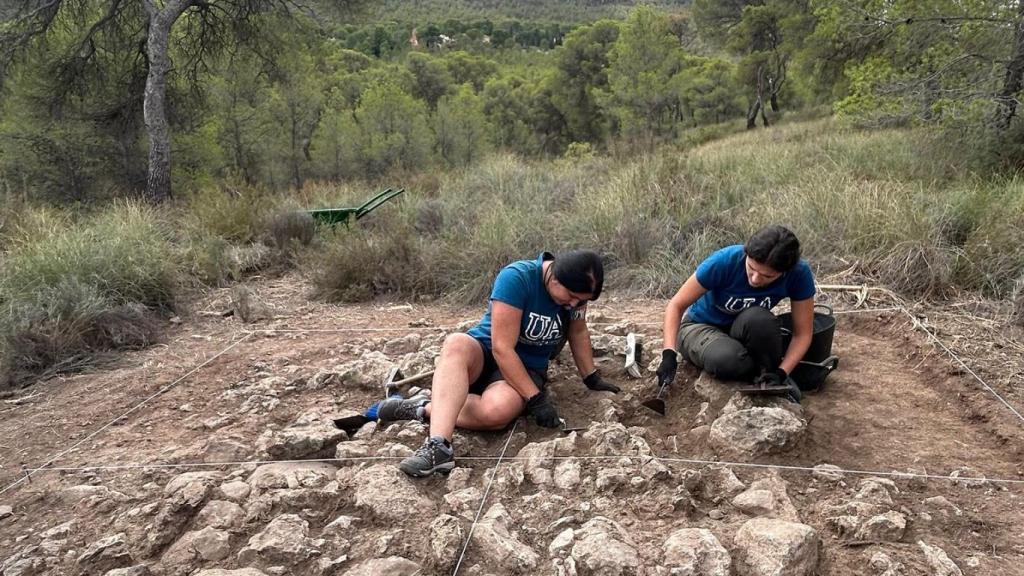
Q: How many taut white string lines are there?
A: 5